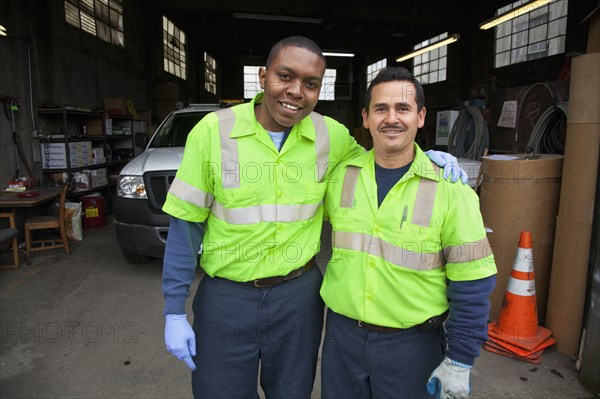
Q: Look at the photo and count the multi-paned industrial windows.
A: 8